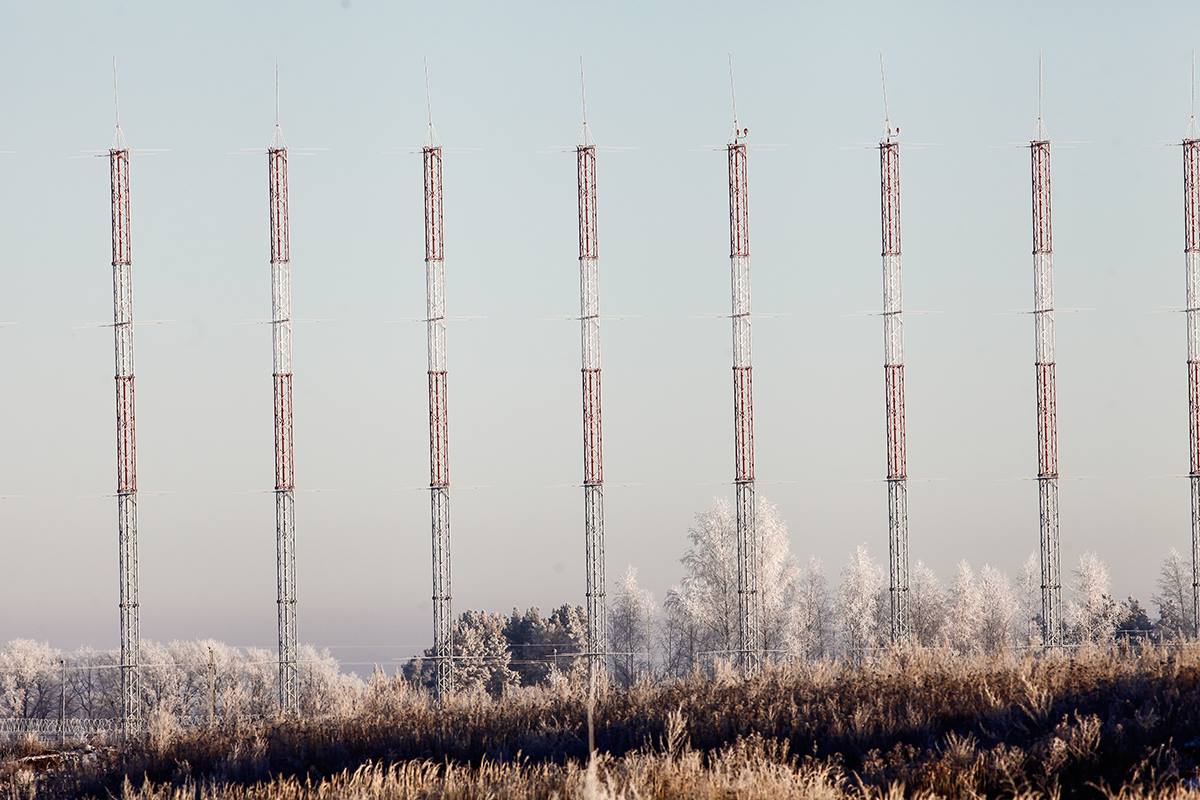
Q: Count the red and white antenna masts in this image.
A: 8